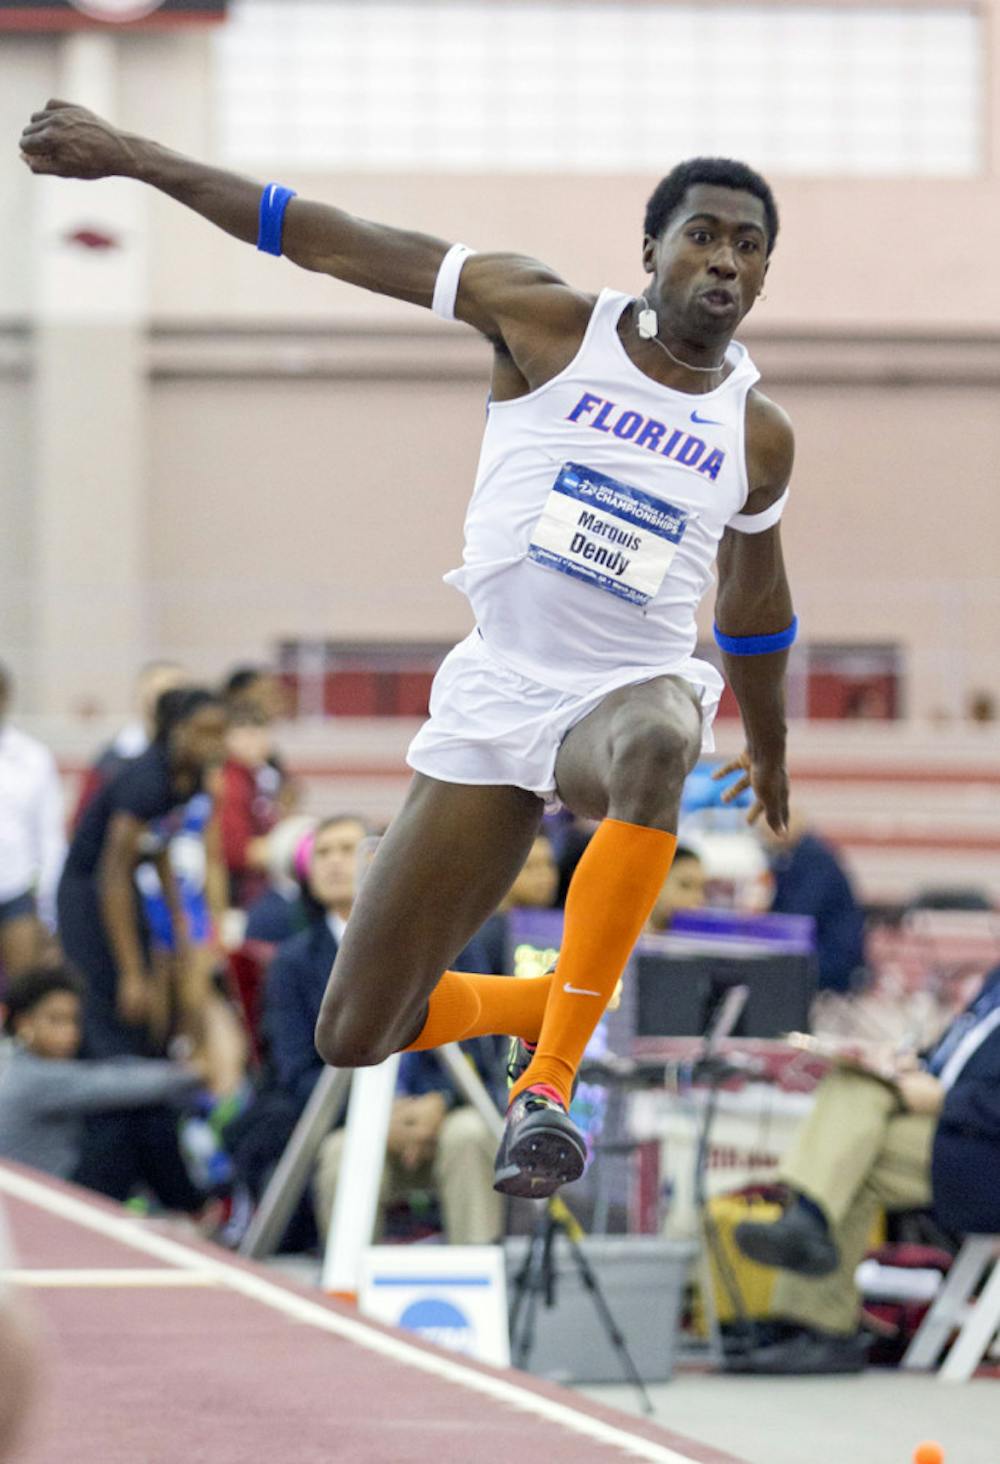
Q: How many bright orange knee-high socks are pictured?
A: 2